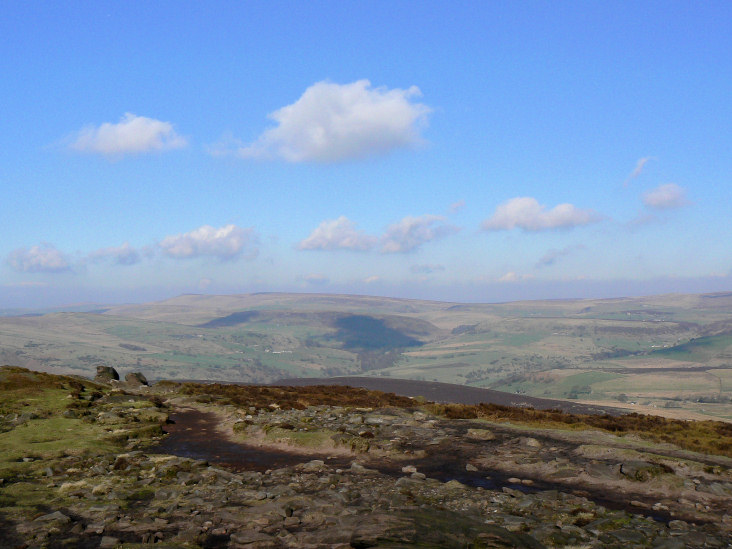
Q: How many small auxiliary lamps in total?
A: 0